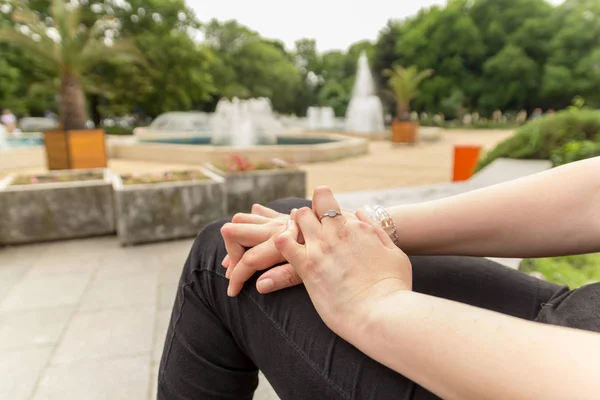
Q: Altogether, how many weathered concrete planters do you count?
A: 3